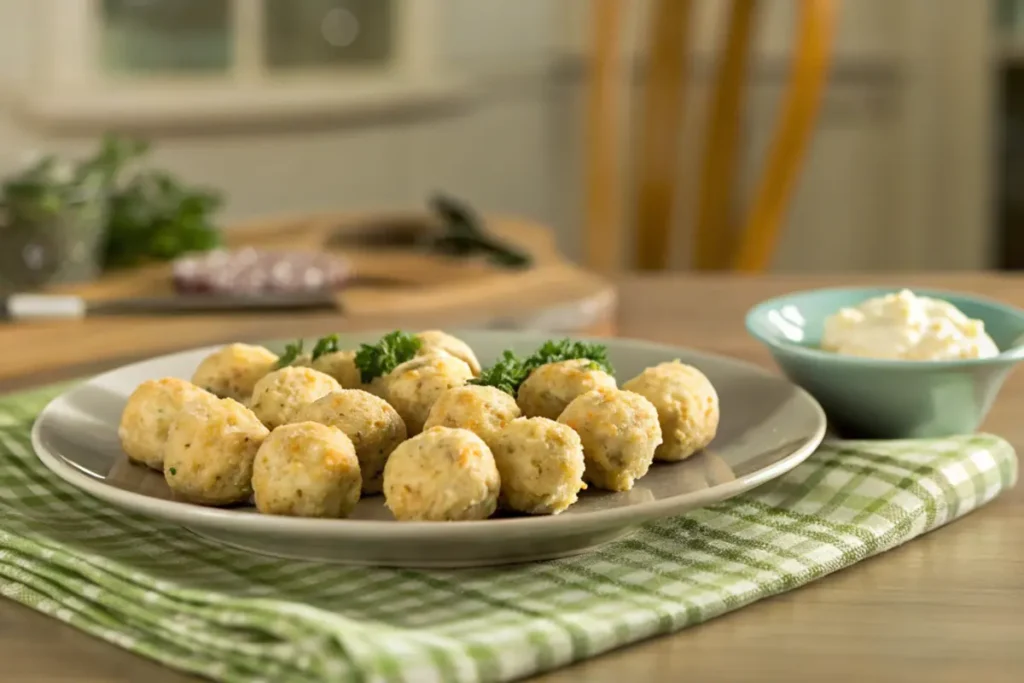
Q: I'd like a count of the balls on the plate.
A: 15